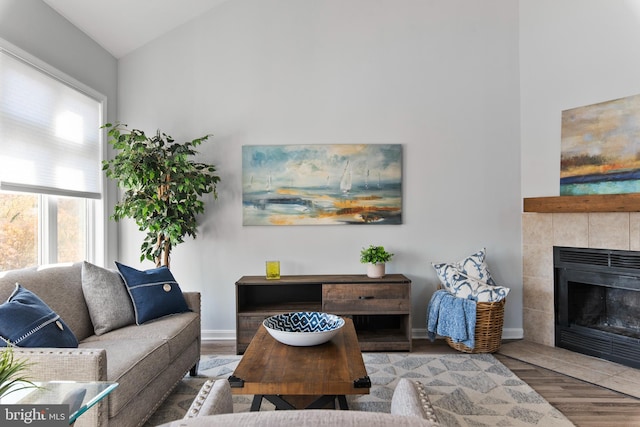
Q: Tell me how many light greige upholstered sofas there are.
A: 1